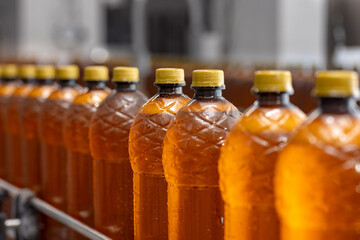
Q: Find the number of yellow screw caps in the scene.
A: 10